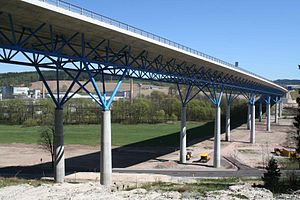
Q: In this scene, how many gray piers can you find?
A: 11